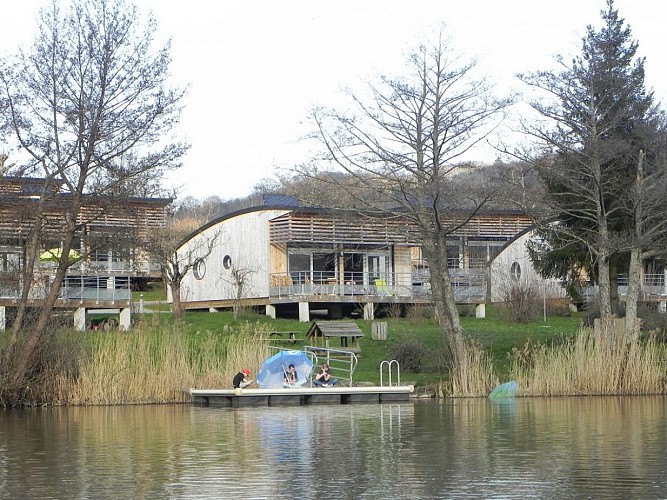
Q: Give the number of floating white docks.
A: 1